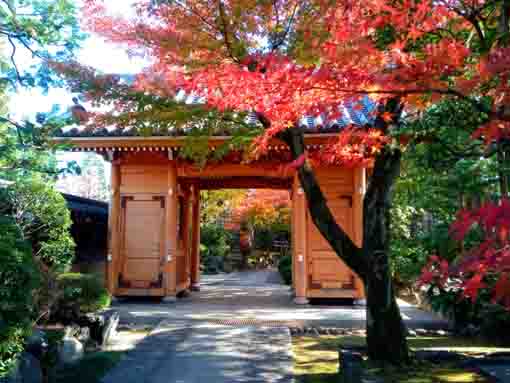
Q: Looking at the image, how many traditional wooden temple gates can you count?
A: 1